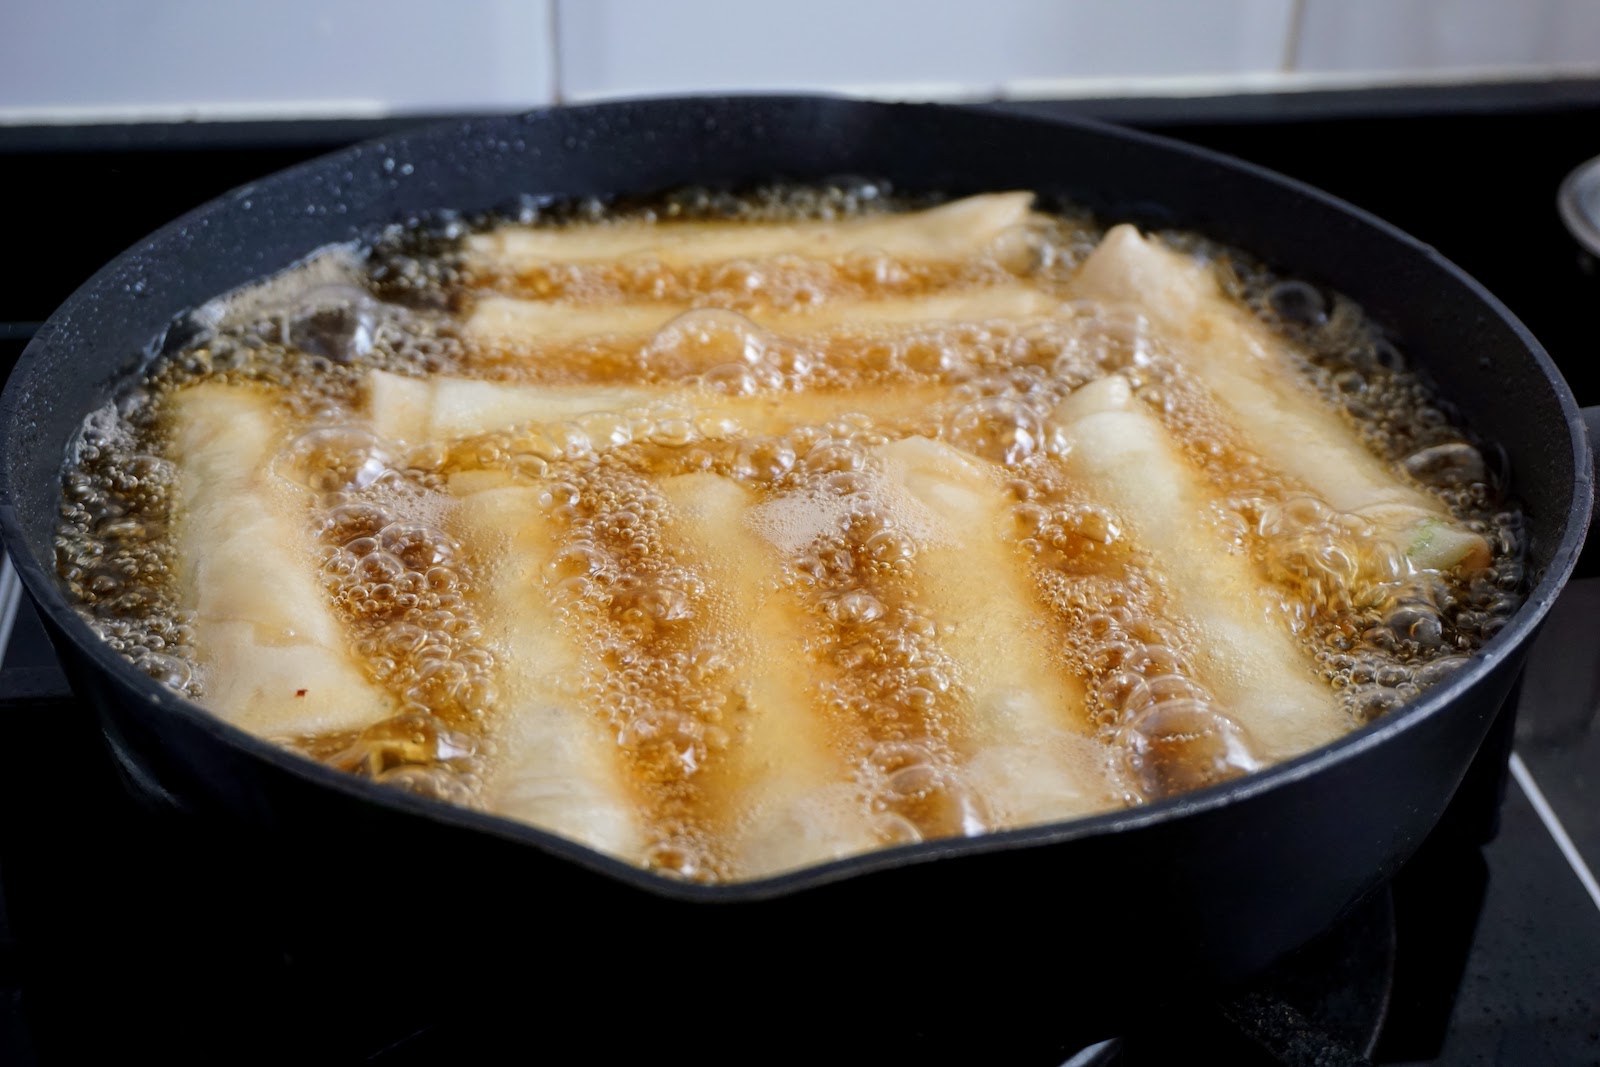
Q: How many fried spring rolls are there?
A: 9